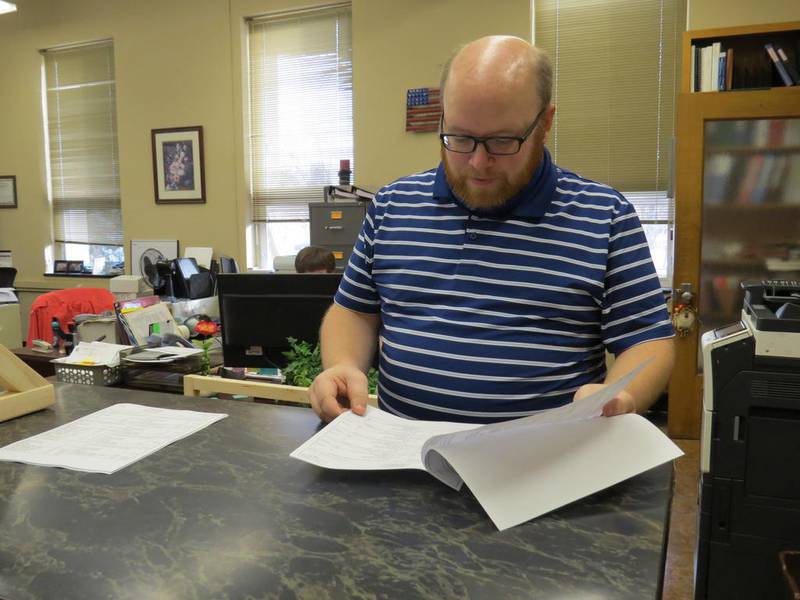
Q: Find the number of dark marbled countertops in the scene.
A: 1